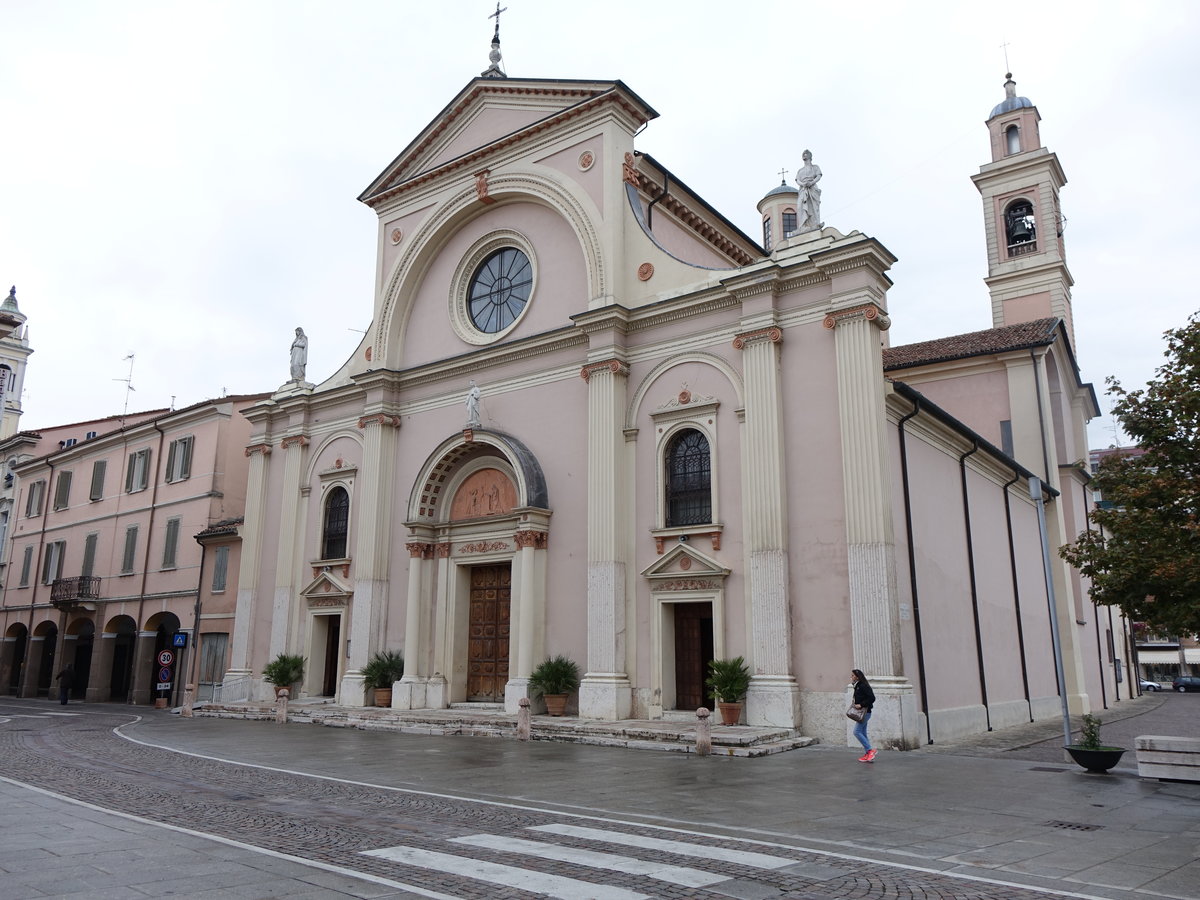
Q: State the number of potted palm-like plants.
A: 4